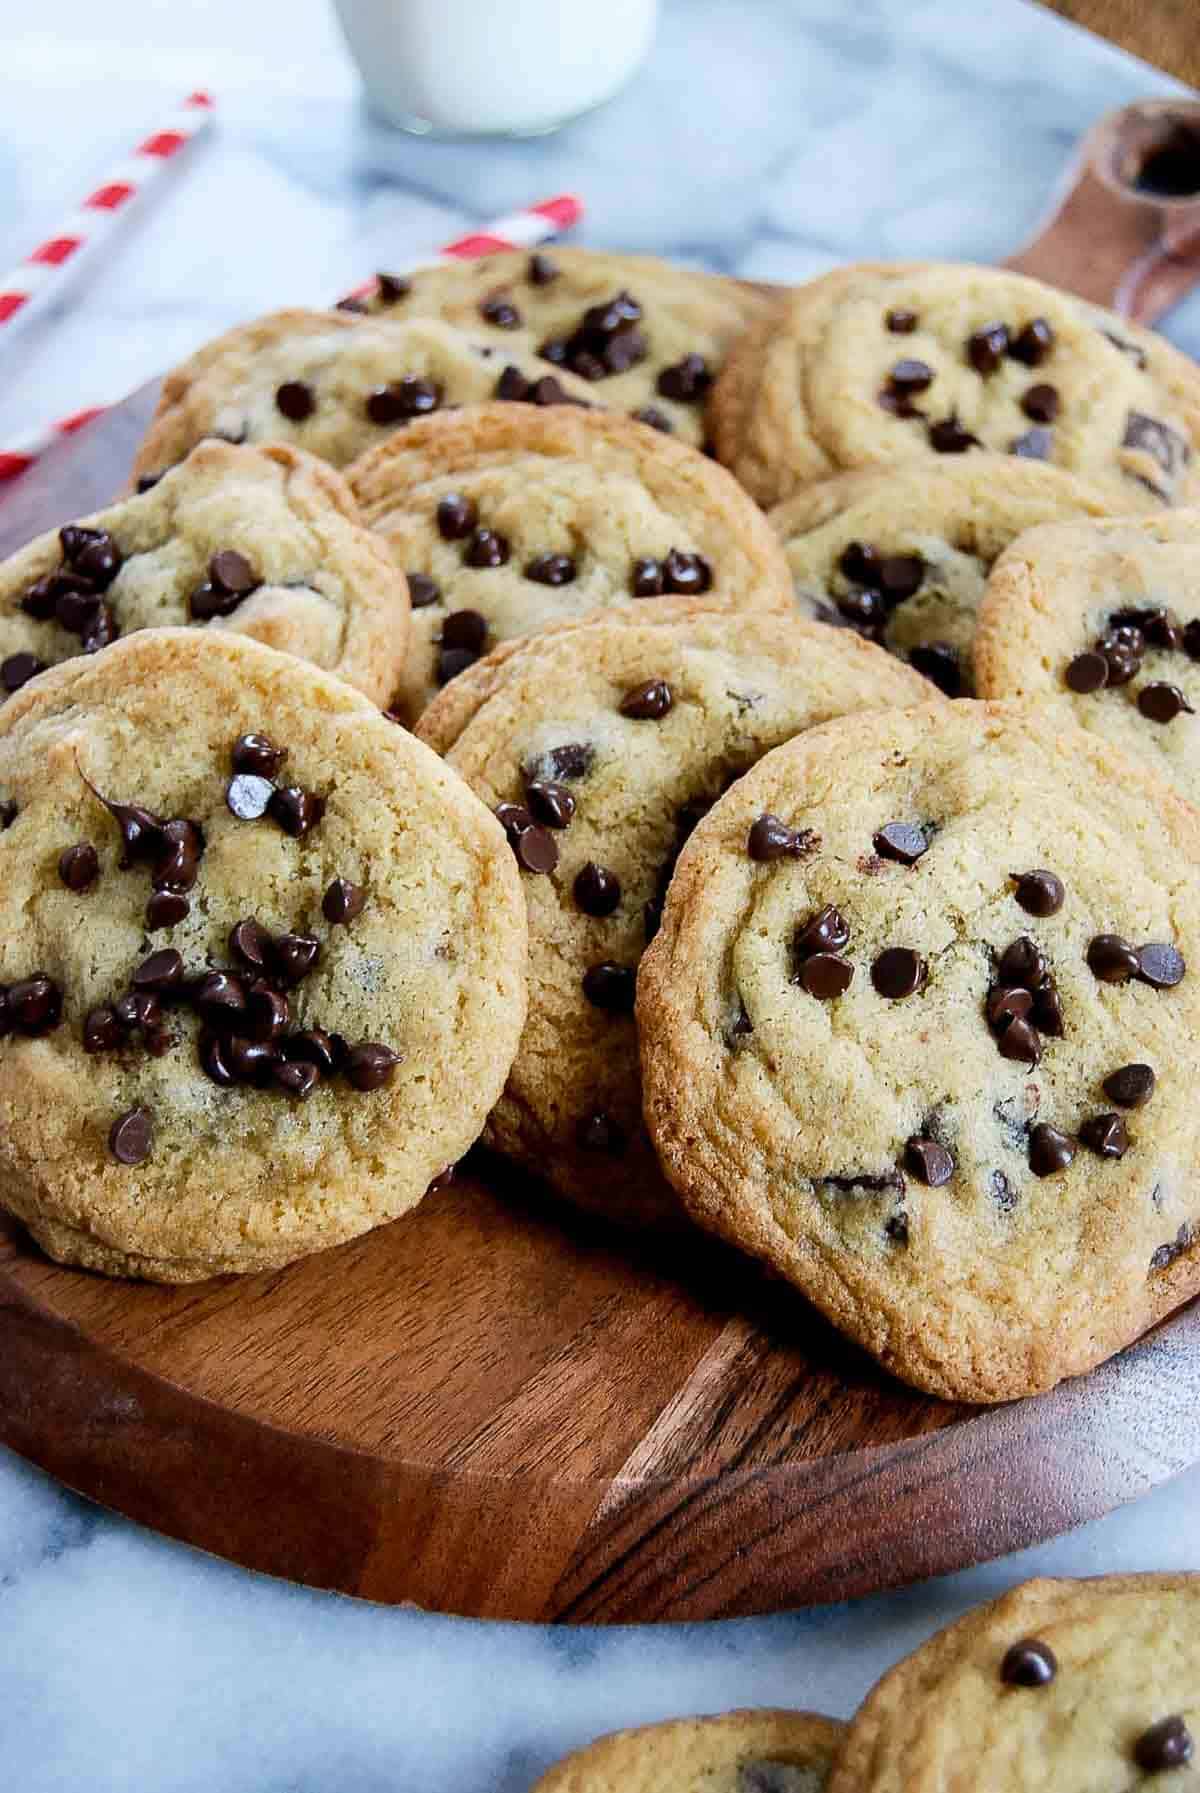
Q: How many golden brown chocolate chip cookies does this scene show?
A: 12